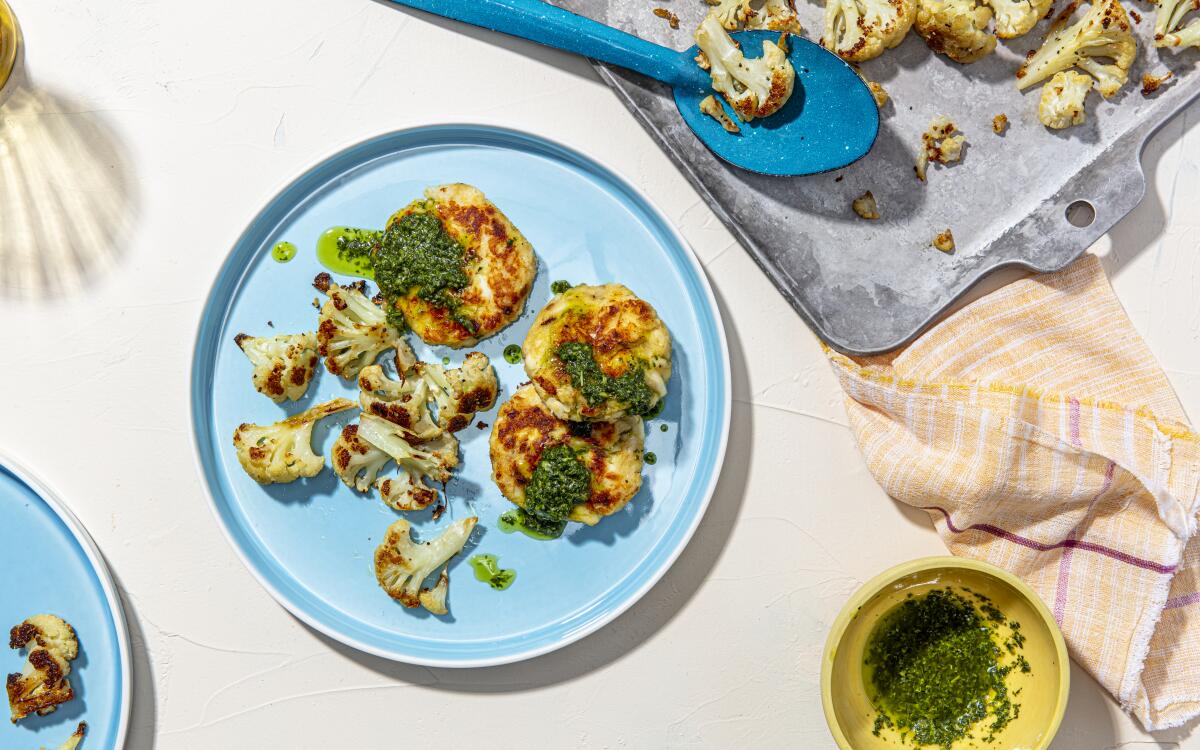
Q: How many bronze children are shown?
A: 0